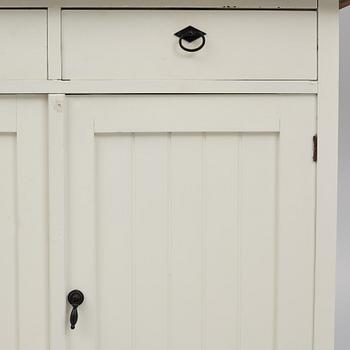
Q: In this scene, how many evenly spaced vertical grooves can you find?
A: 4